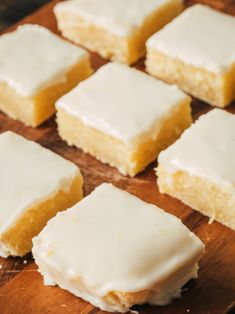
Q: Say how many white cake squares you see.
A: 7